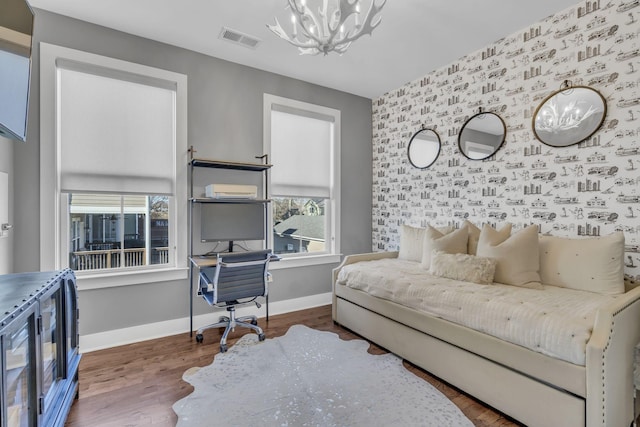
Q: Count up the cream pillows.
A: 6